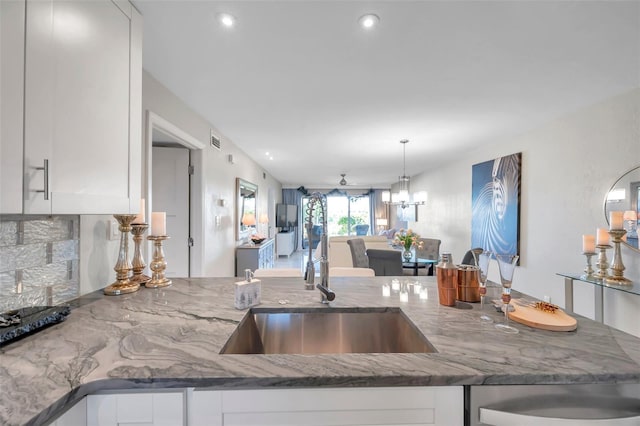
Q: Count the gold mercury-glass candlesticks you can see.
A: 6